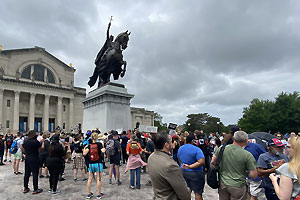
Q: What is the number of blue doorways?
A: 3